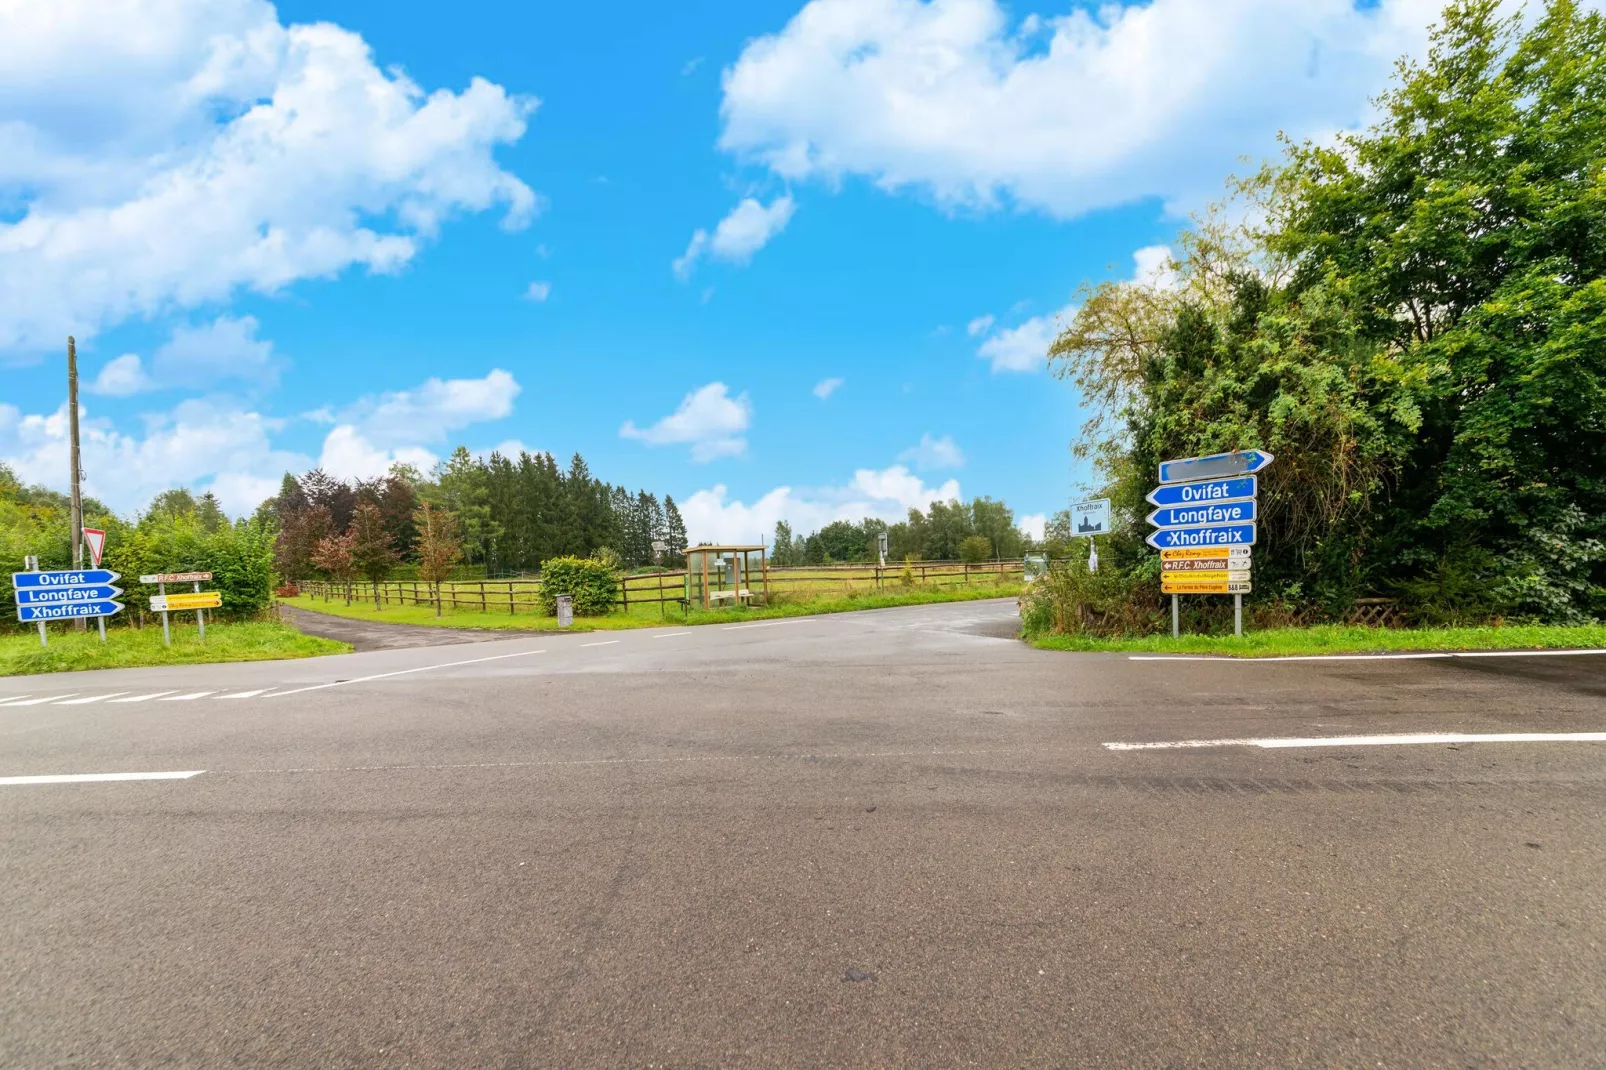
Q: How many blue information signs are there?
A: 7